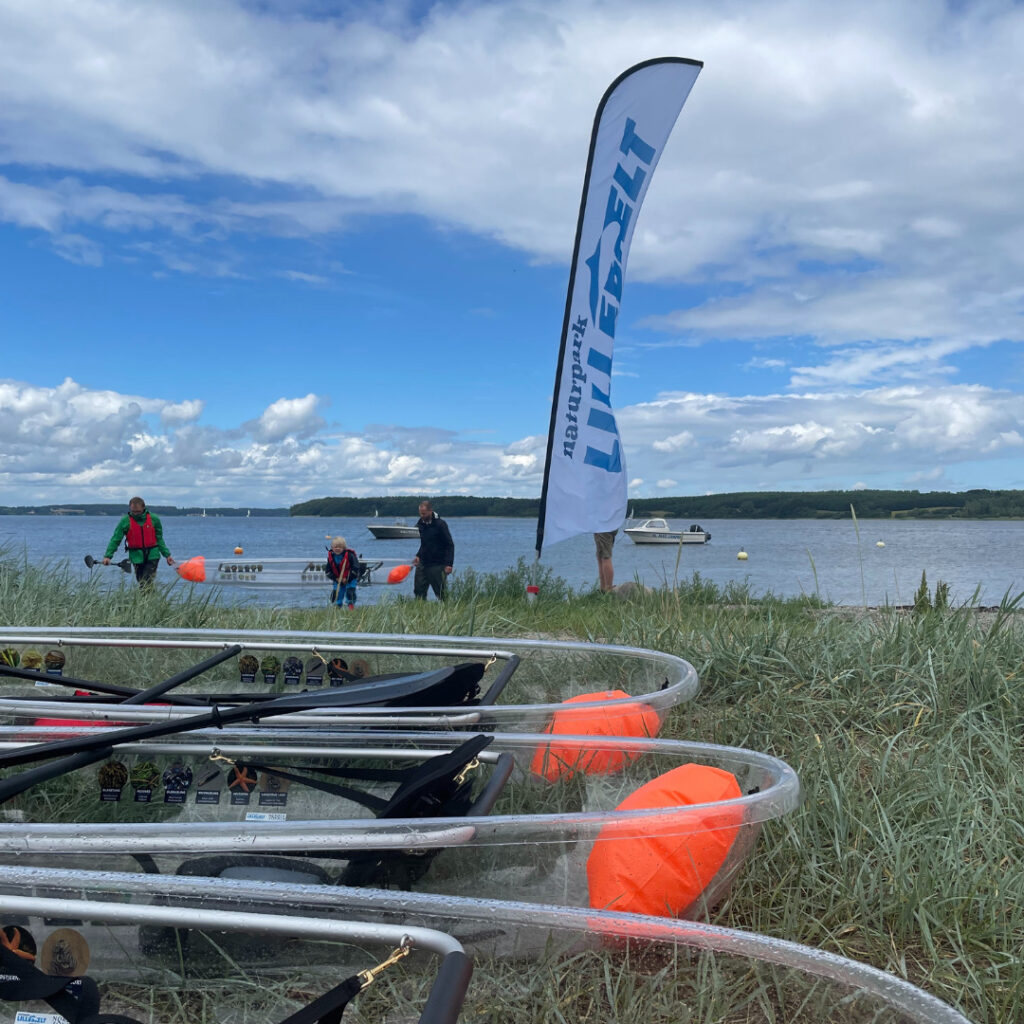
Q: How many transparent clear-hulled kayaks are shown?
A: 4